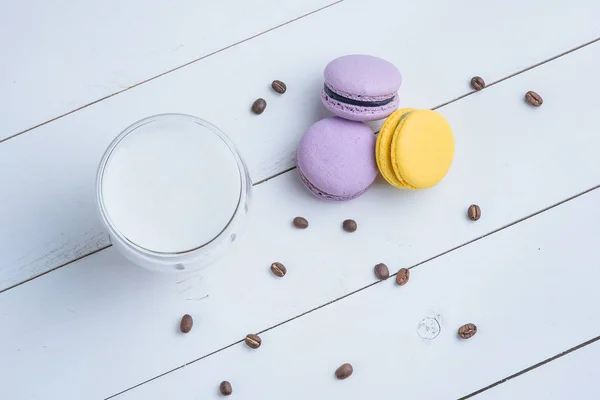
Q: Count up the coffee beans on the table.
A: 15